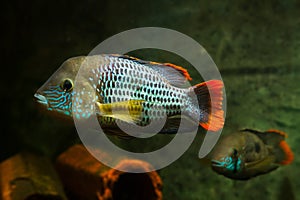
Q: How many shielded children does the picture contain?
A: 0